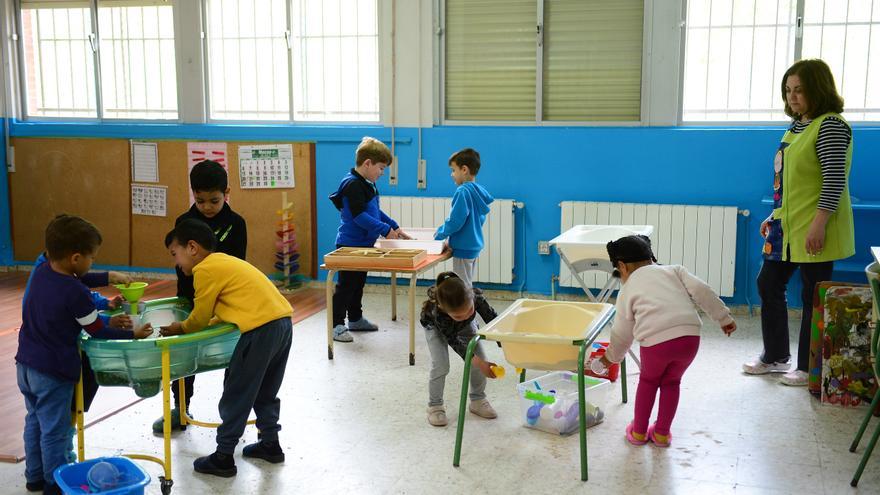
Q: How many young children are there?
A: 8